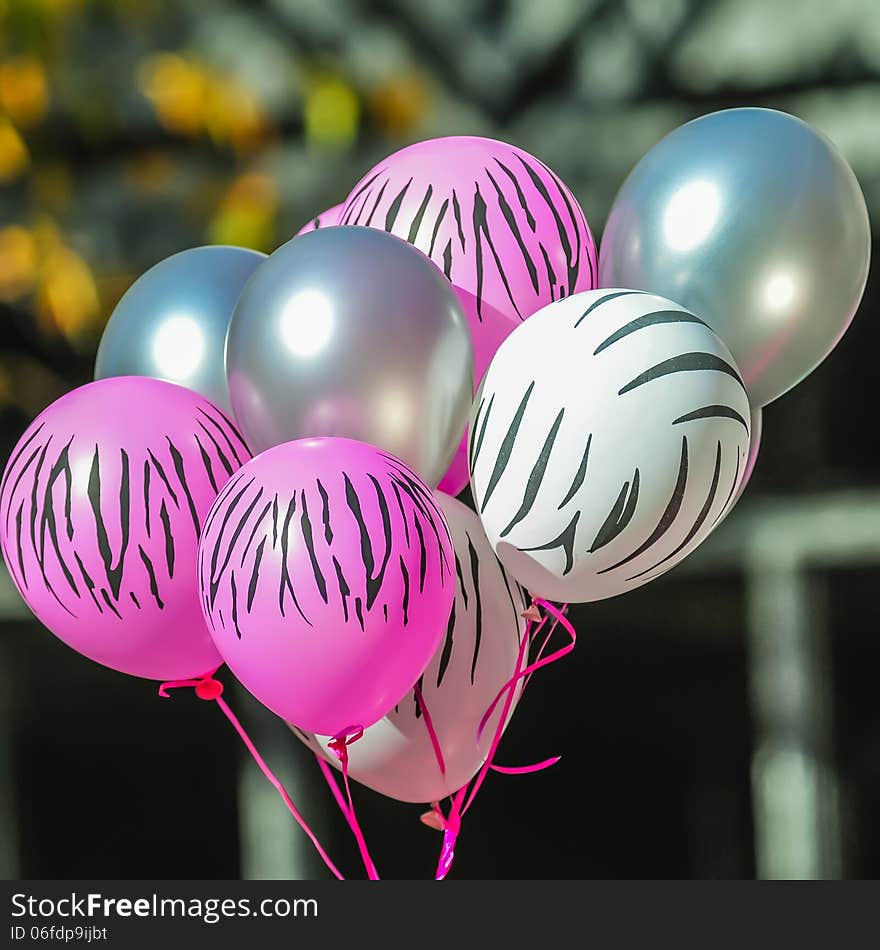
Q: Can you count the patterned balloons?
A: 5